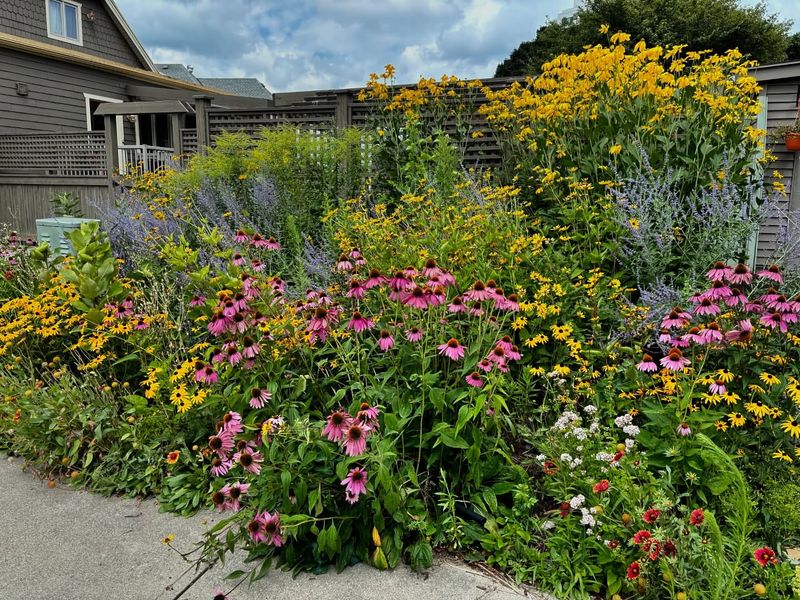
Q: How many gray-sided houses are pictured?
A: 1